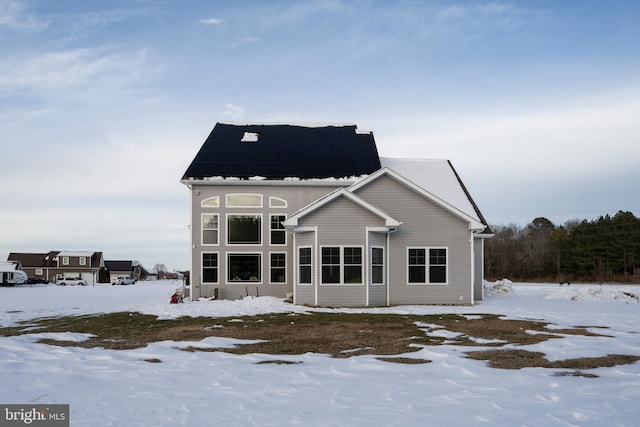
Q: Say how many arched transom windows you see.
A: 3